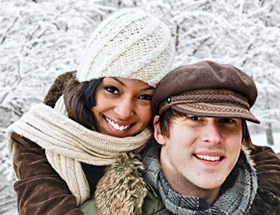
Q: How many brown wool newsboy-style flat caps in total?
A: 1